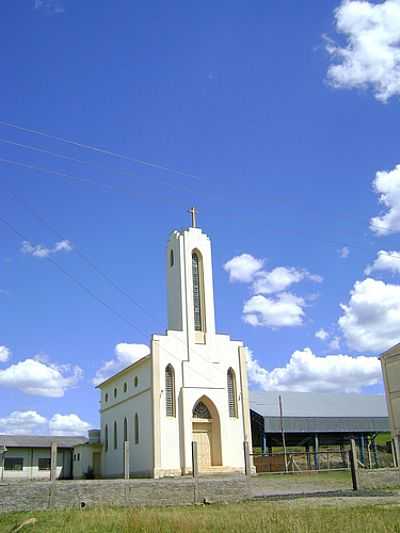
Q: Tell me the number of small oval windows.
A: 4